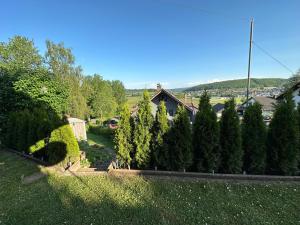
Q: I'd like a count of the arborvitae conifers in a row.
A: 8